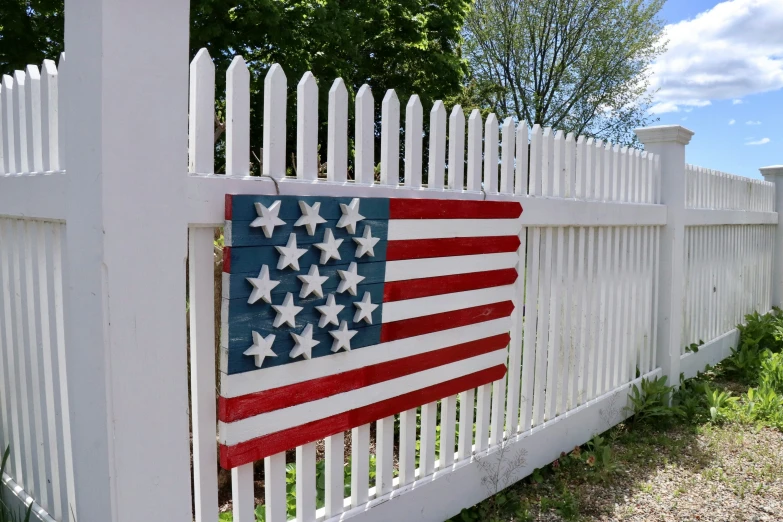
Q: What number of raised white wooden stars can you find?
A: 15